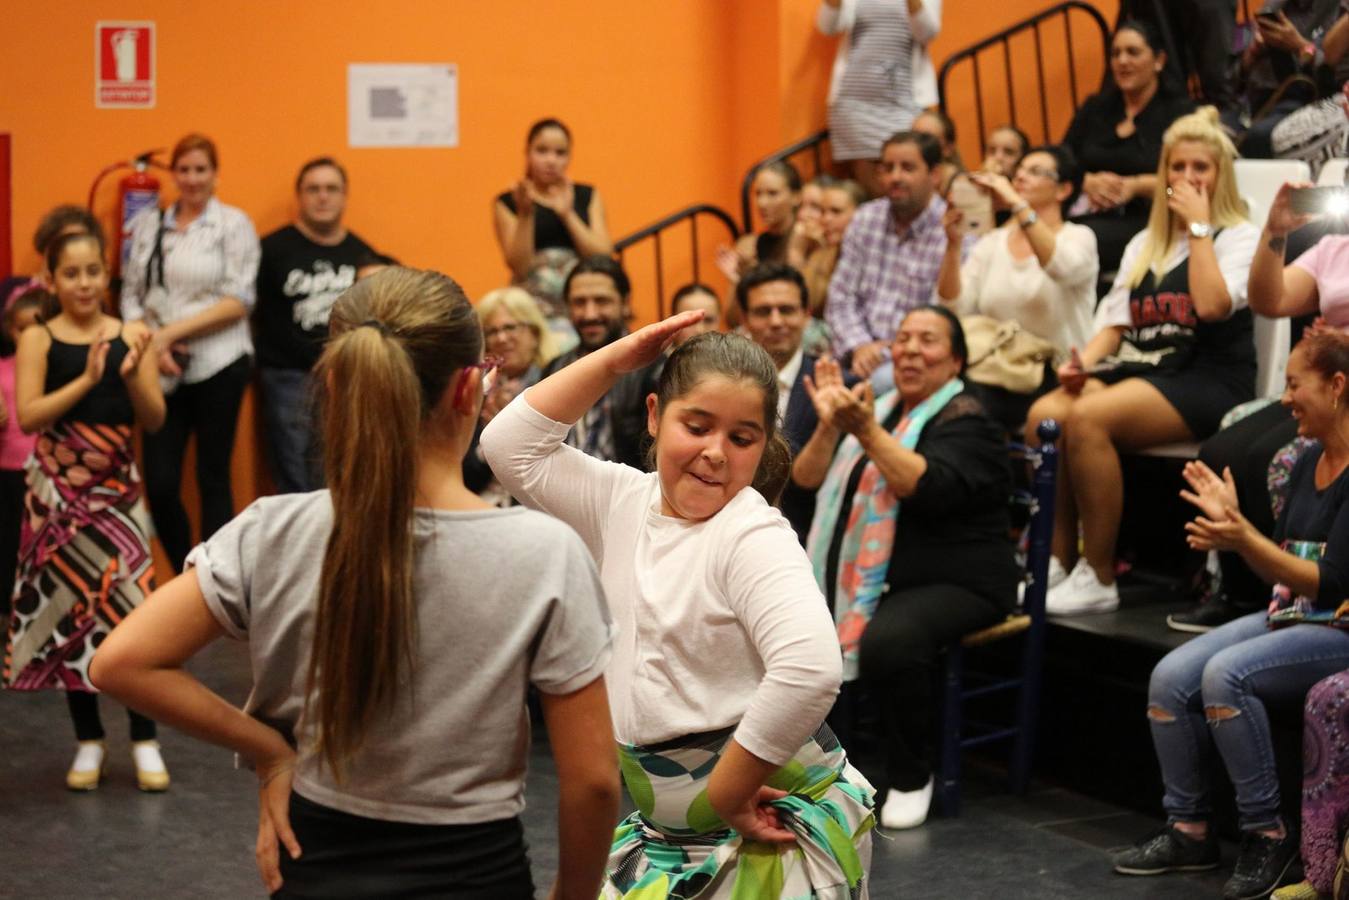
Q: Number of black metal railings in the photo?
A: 3